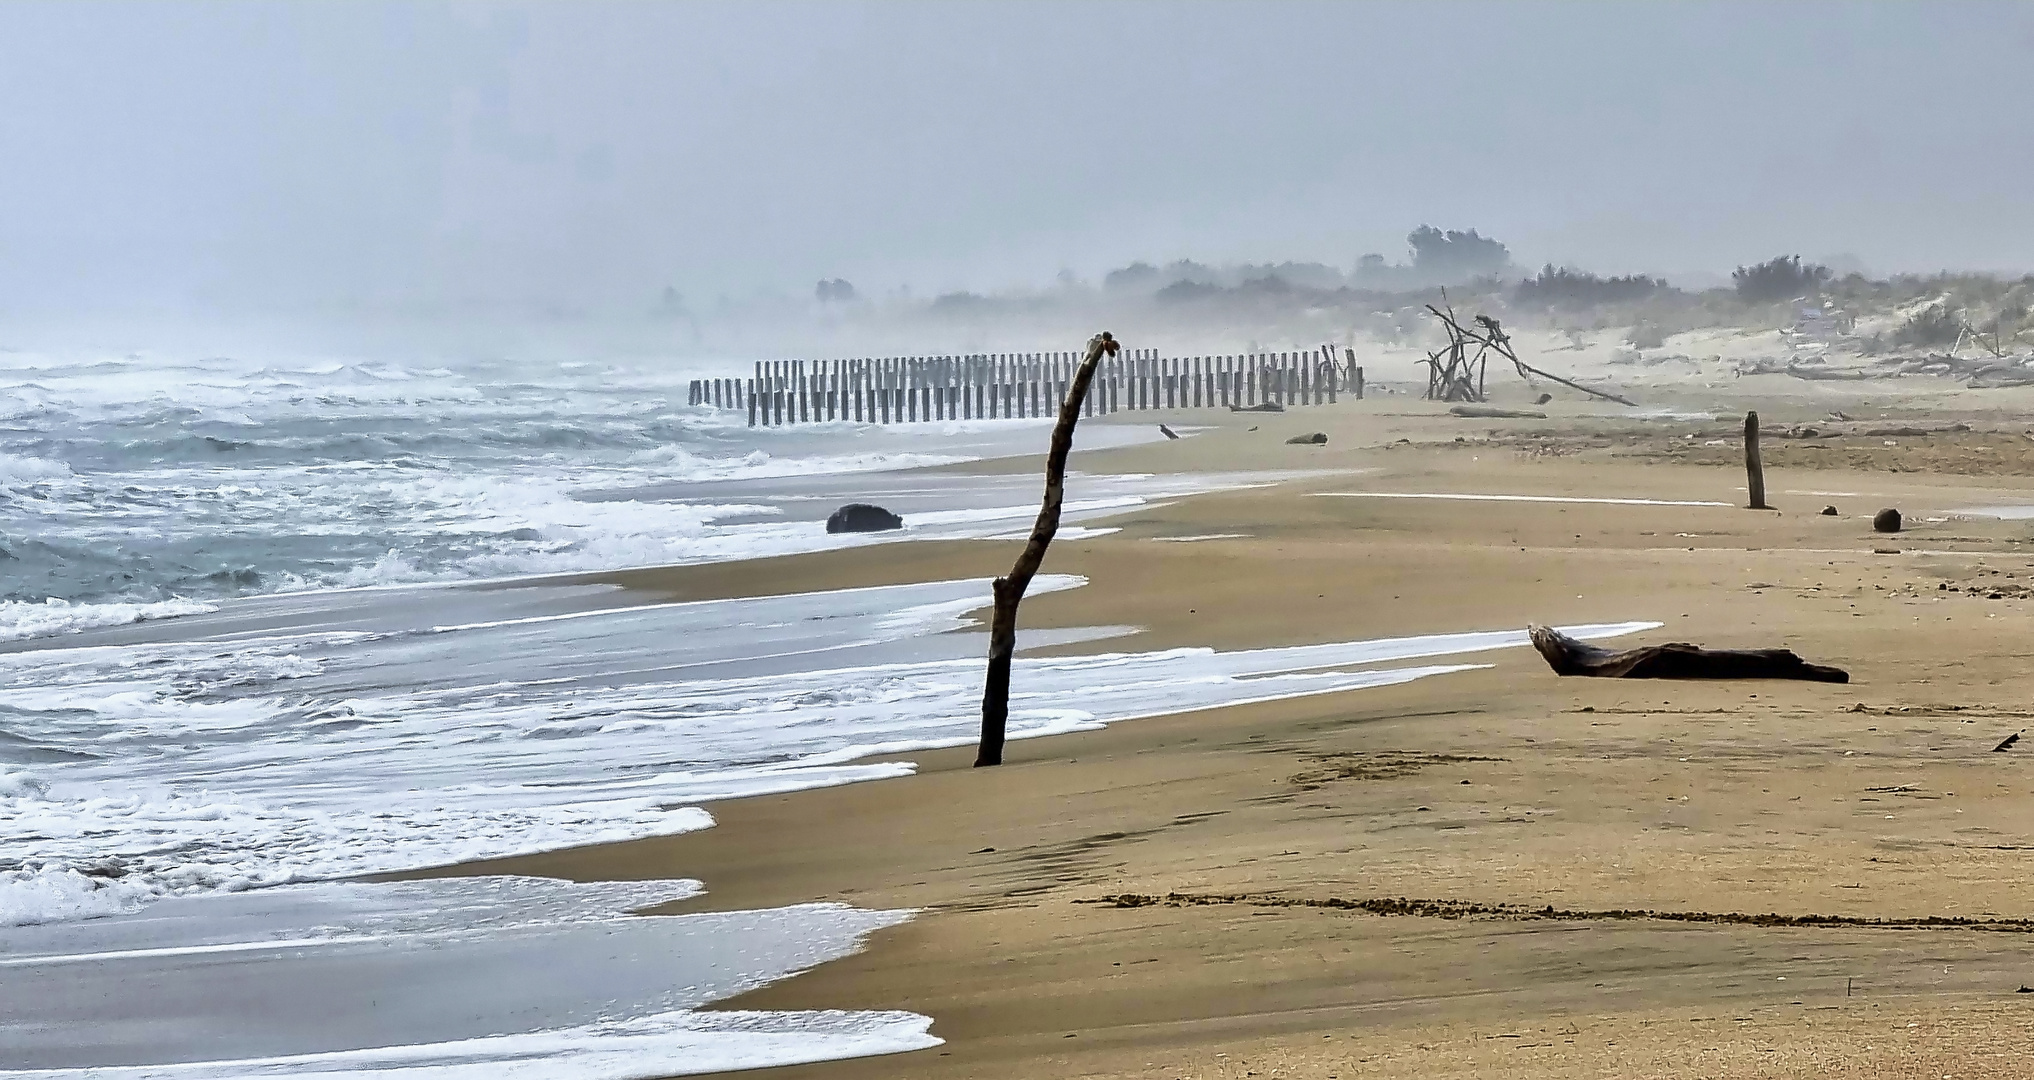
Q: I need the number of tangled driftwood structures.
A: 1